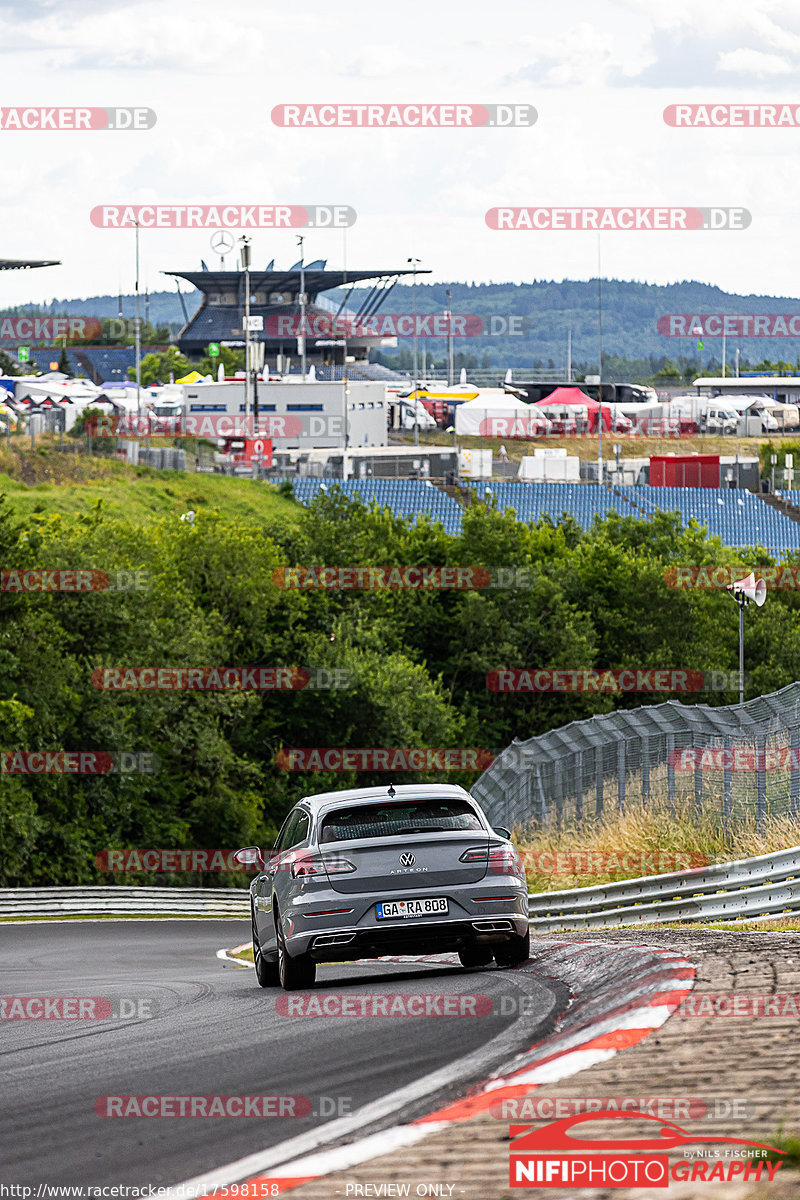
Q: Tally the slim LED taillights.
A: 2